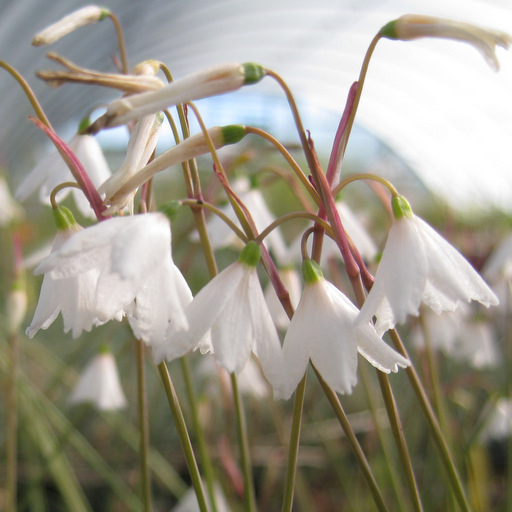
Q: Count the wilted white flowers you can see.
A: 6